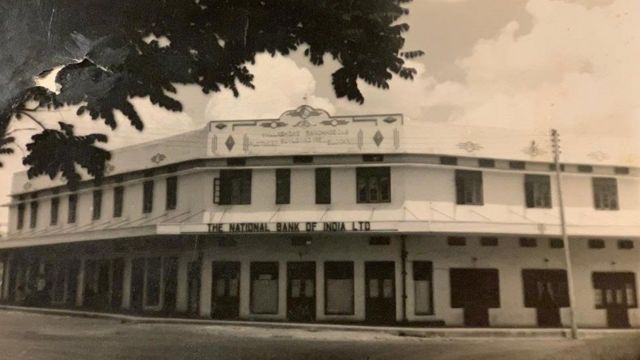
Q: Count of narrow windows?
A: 10